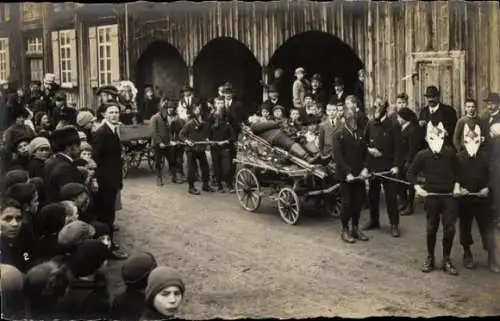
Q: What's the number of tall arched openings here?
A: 3